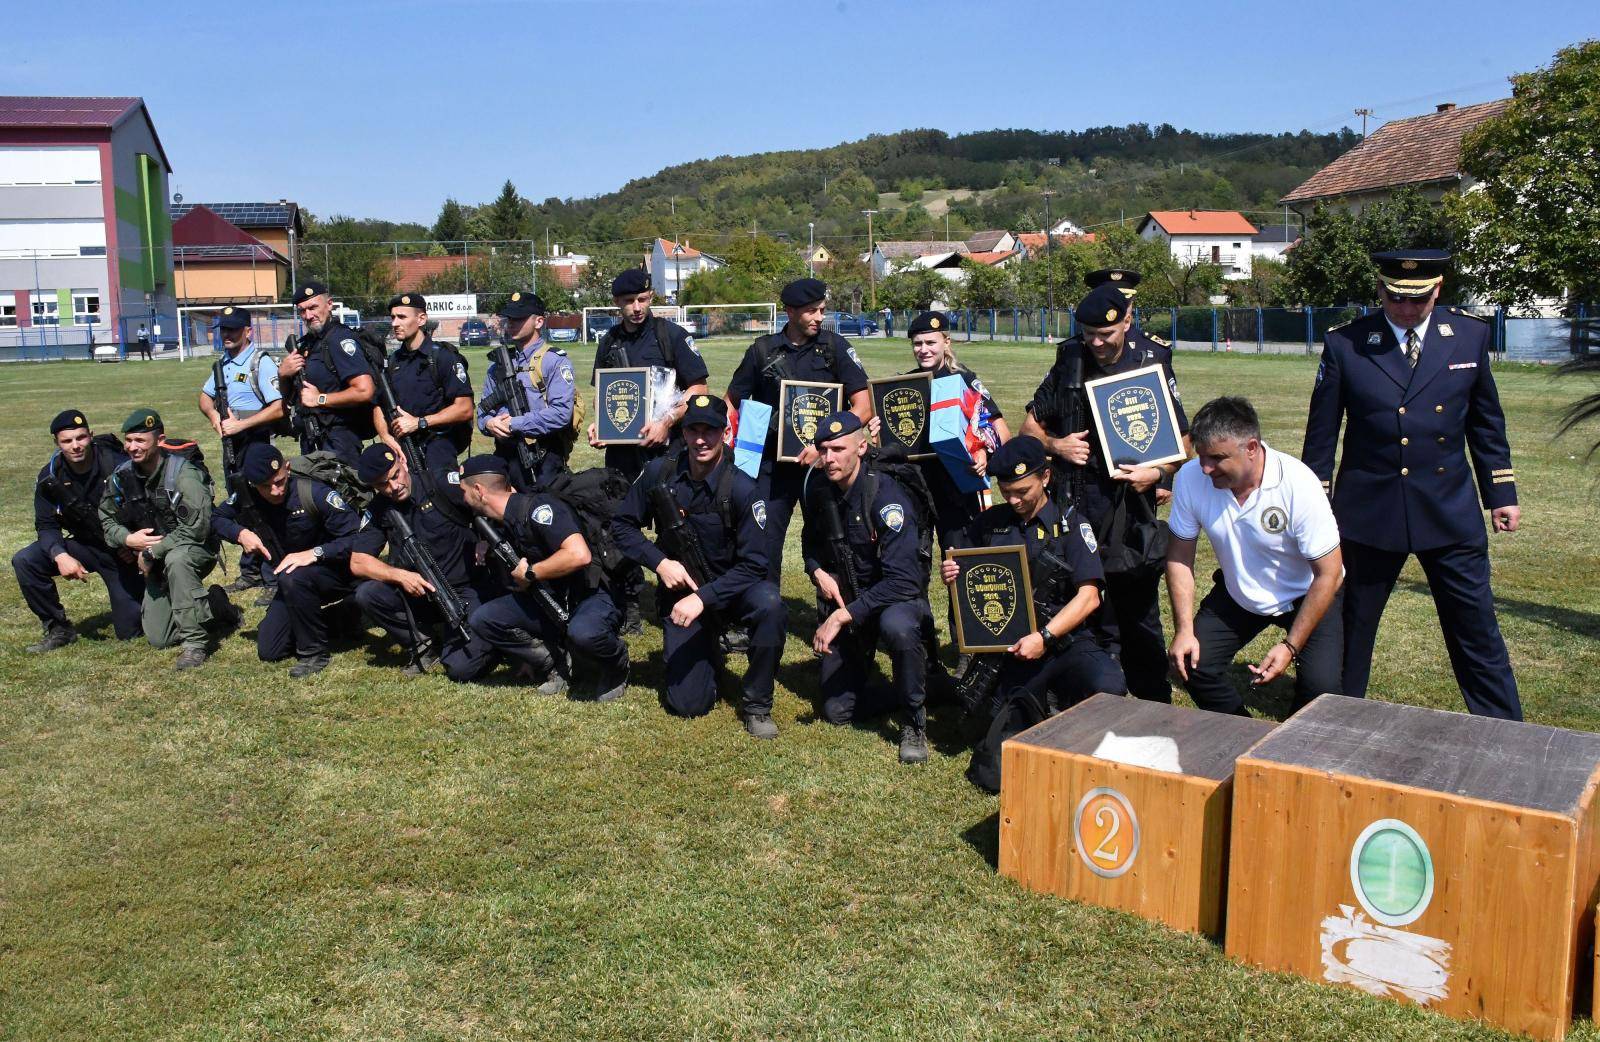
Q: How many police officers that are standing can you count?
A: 10